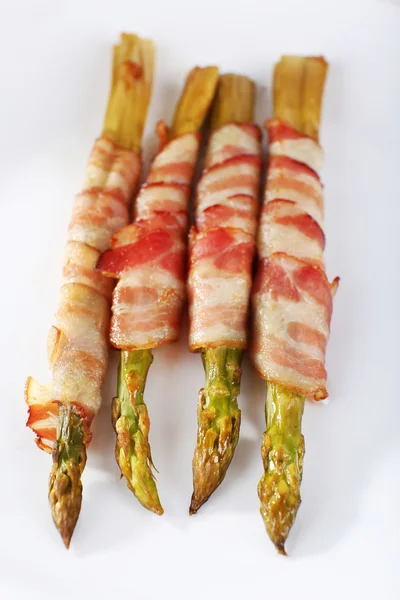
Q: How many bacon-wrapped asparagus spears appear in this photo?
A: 4